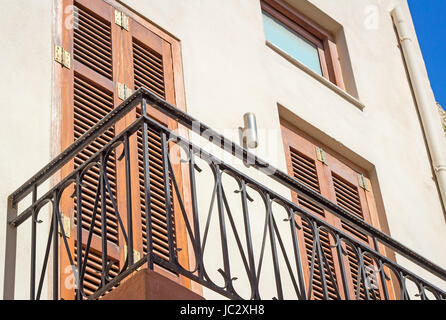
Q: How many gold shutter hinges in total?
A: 7